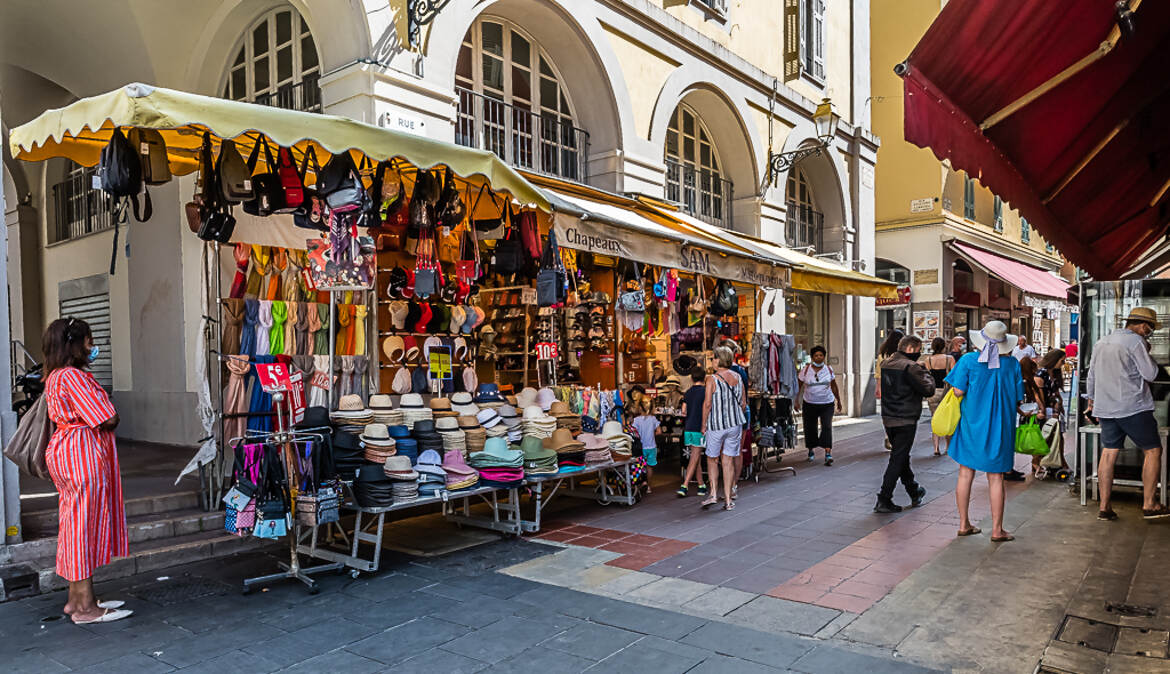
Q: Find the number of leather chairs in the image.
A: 0